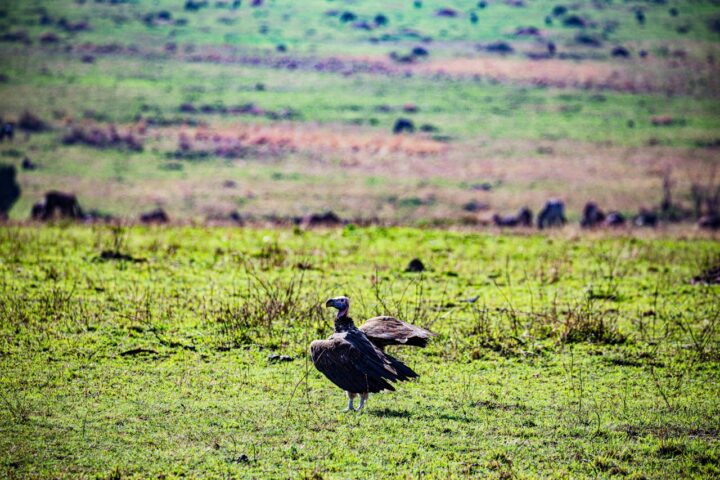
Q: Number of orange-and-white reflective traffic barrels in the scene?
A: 0